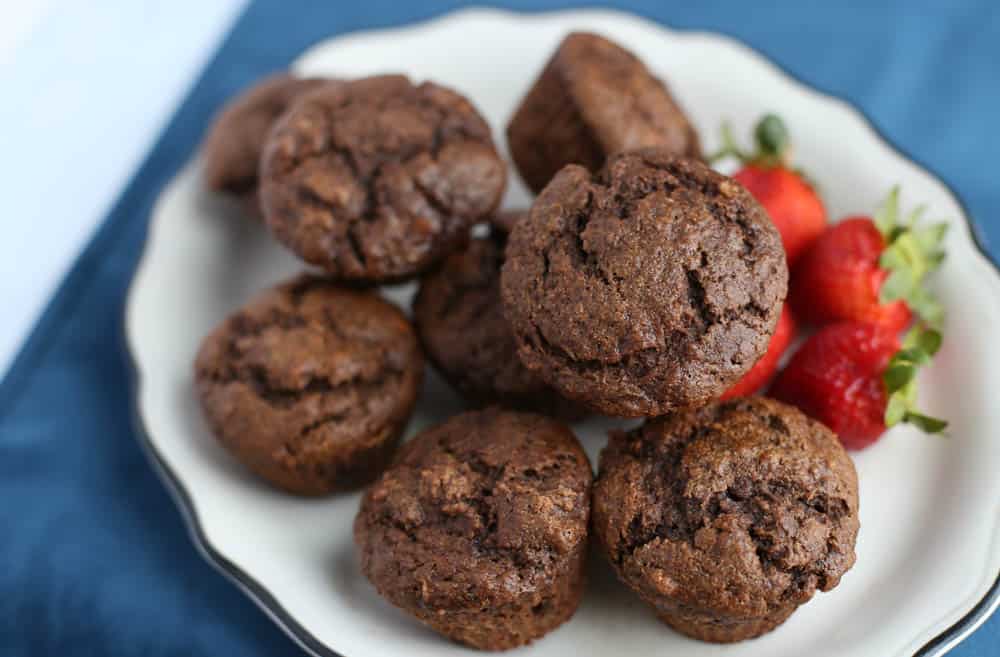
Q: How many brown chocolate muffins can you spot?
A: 8